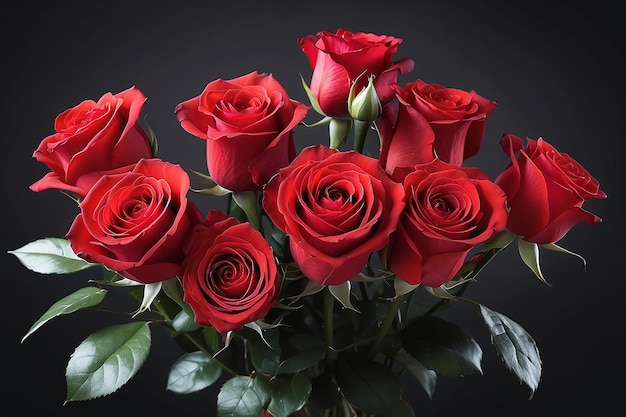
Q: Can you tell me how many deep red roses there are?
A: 9